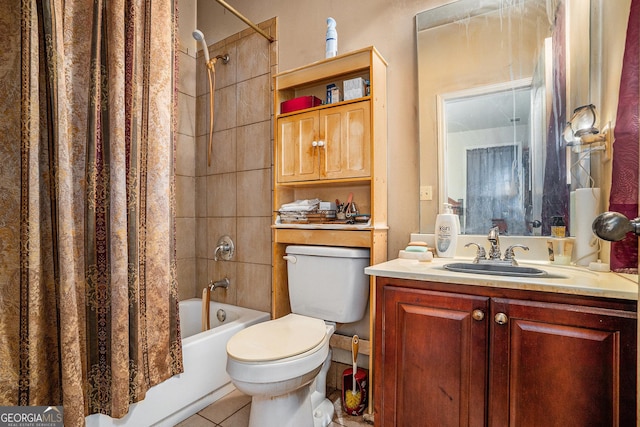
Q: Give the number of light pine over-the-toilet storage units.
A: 1